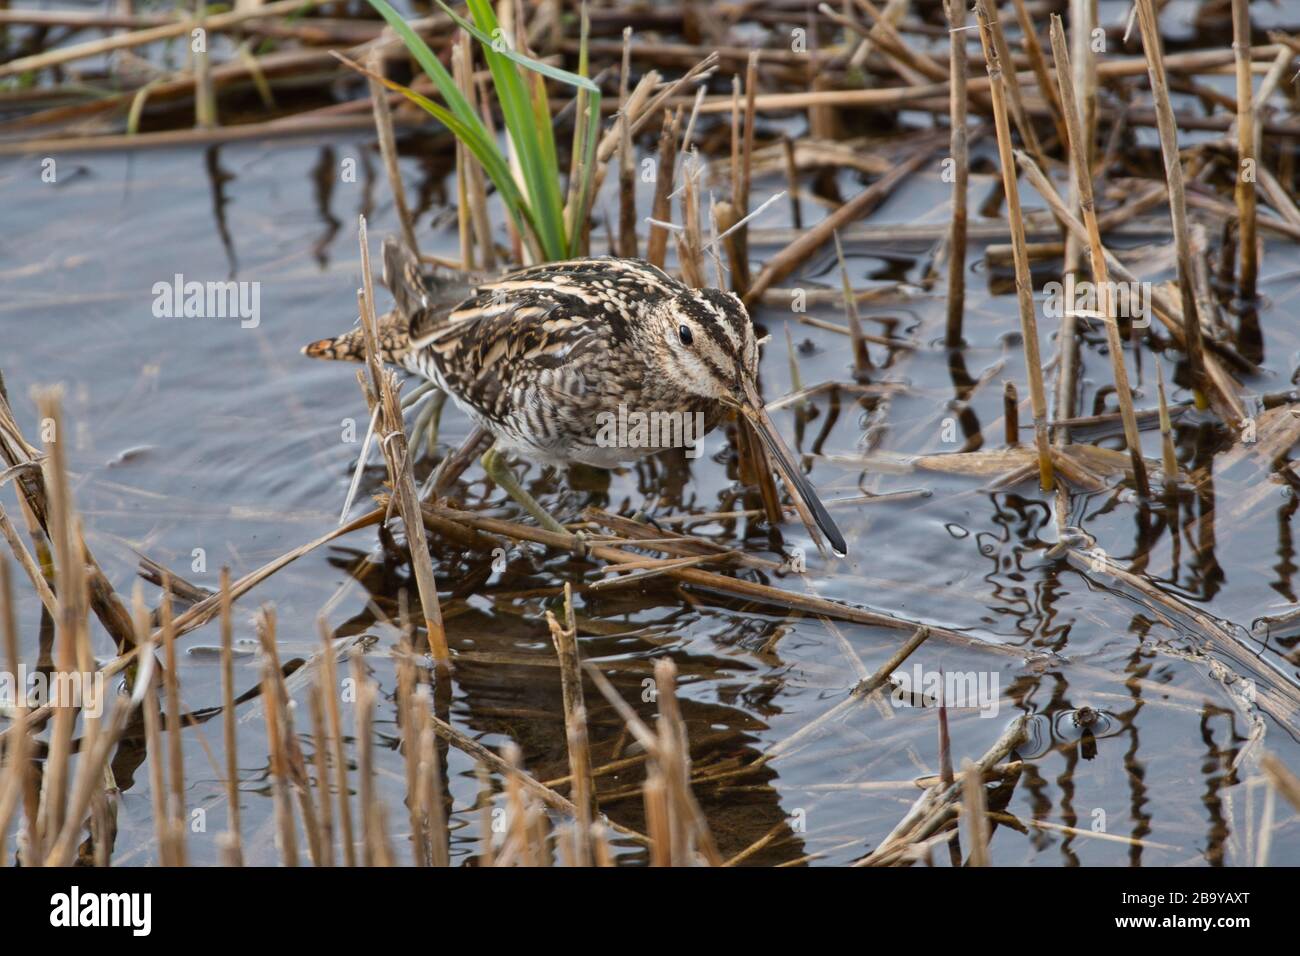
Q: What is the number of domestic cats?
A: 0